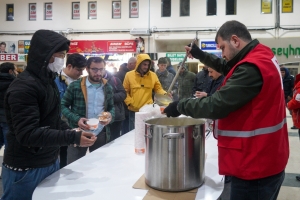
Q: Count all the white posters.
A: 6